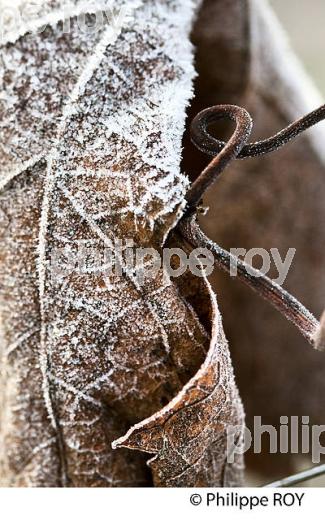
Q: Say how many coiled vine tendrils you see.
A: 1